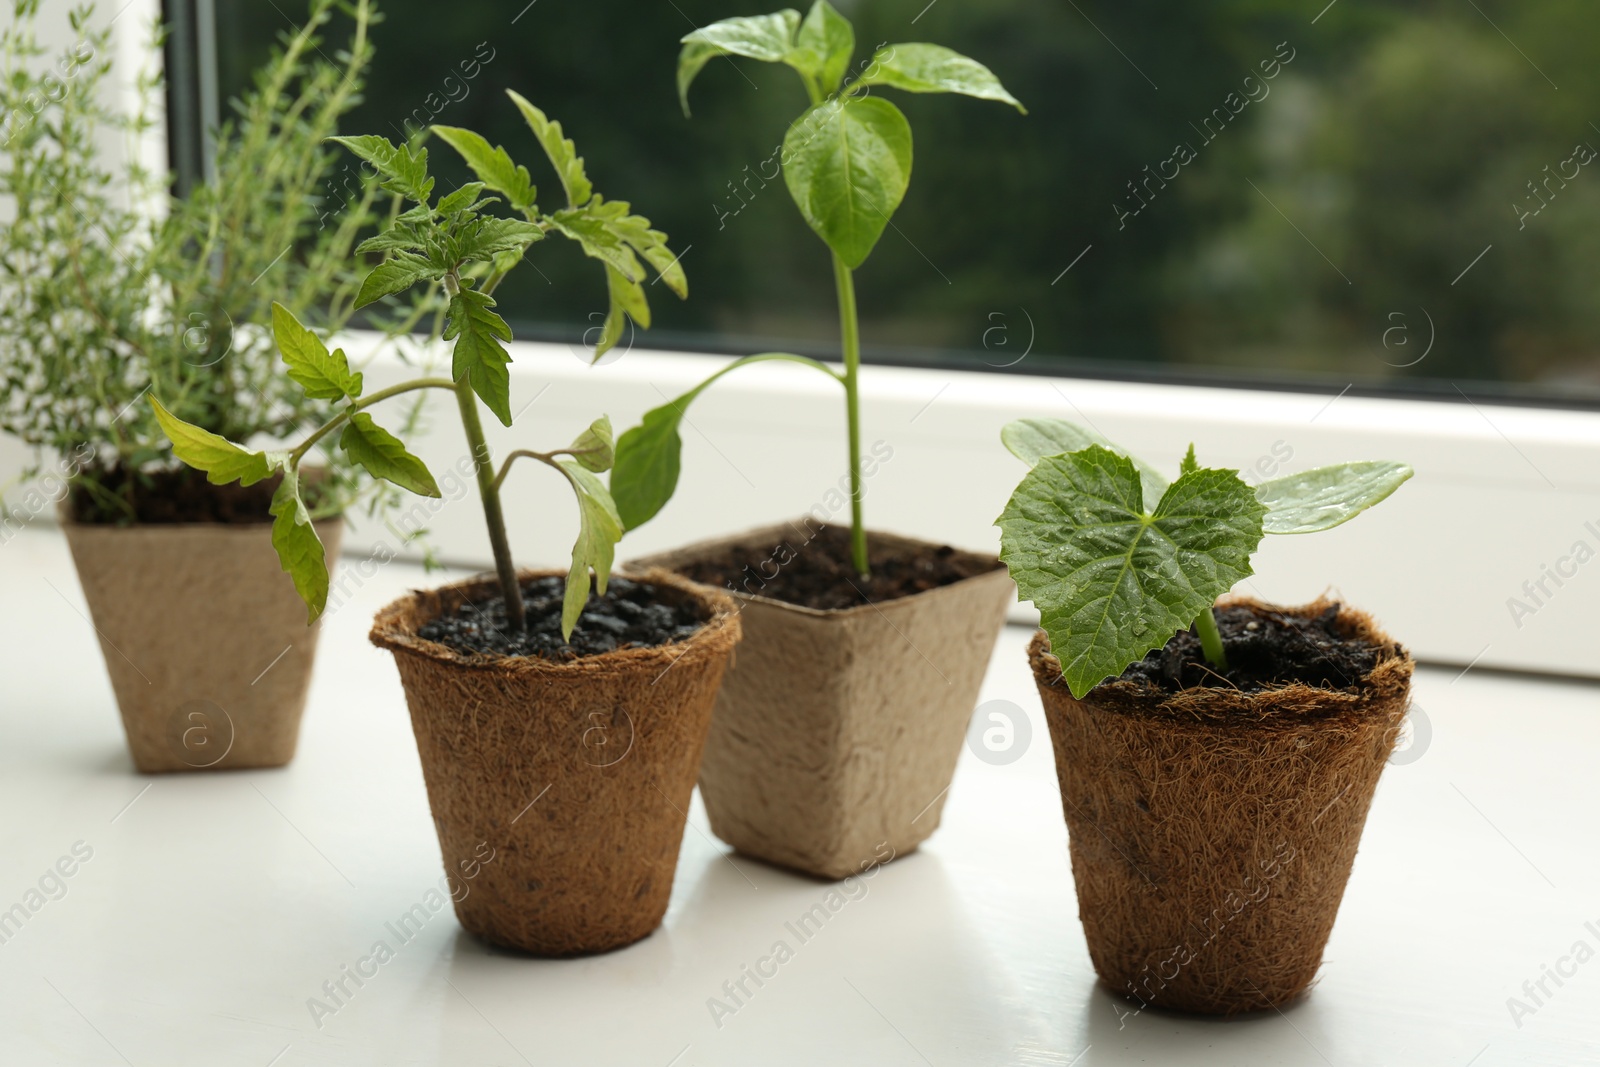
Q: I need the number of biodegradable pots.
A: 4